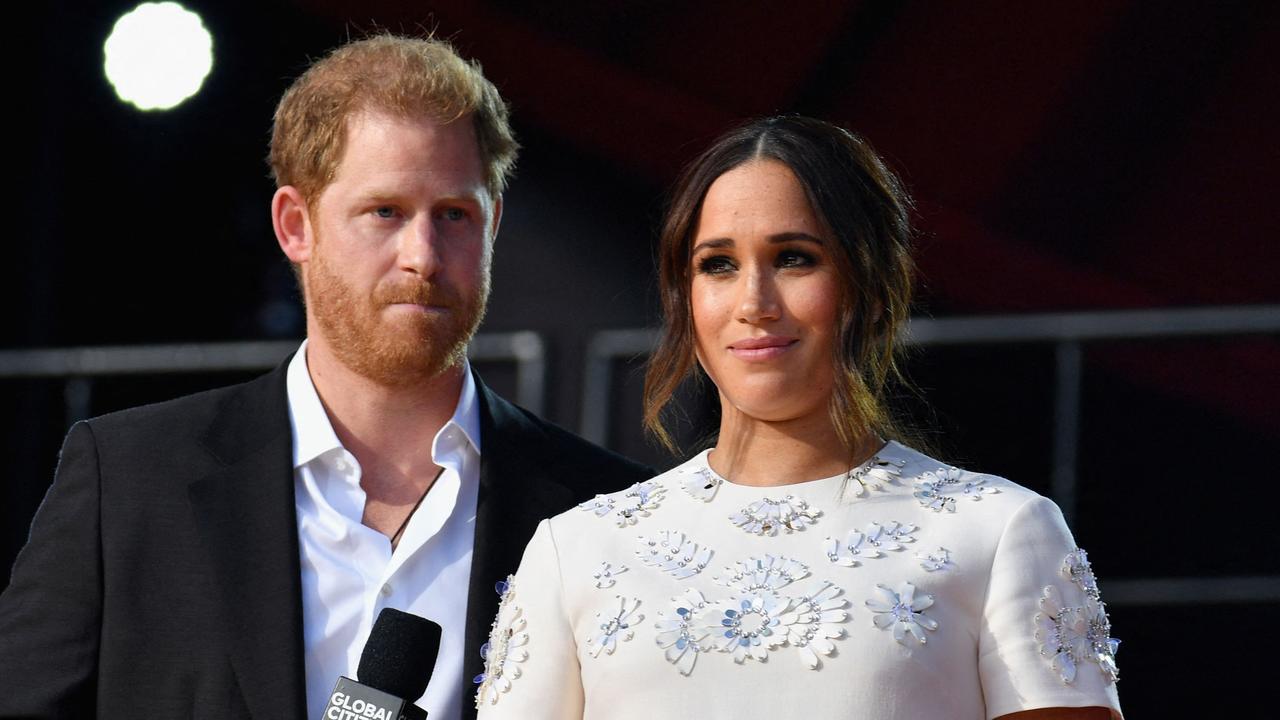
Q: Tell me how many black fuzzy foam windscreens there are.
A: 1